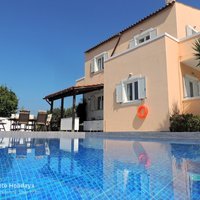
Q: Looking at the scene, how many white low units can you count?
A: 2